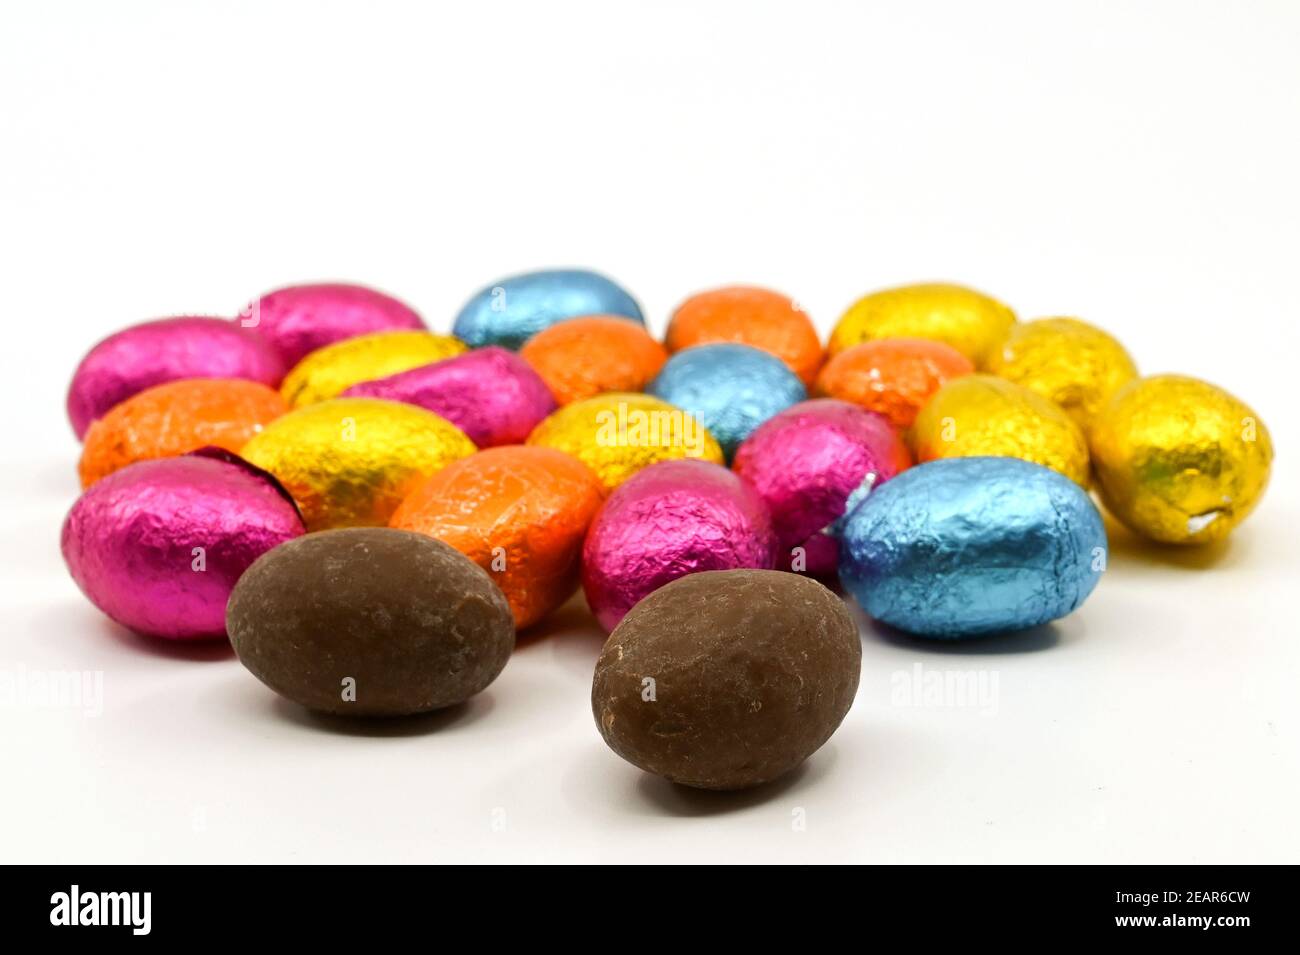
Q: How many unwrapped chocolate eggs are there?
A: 2